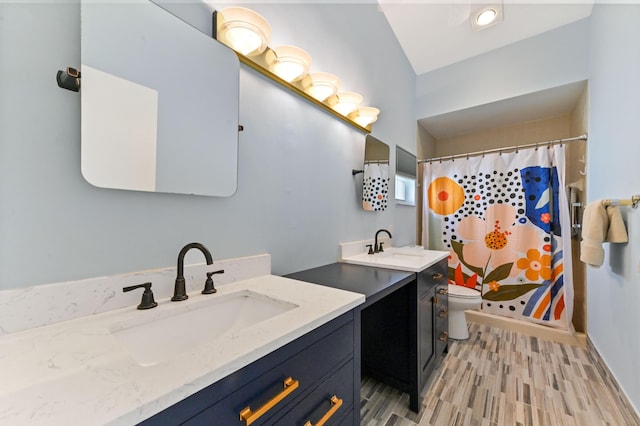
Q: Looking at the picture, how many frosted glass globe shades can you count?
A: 5